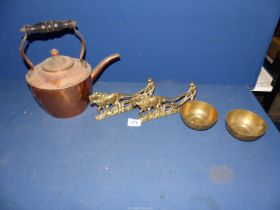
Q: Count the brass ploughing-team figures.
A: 2